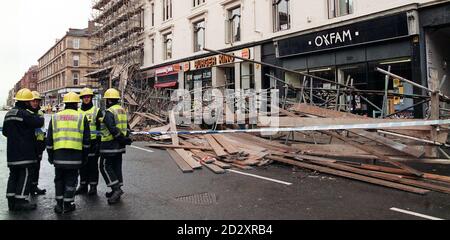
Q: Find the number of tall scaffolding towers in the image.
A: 1